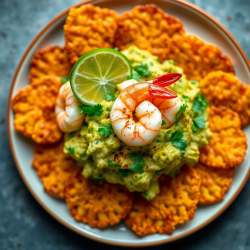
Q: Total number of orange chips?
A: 11